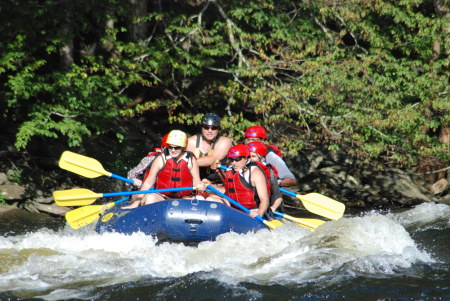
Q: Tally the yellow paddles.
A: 6